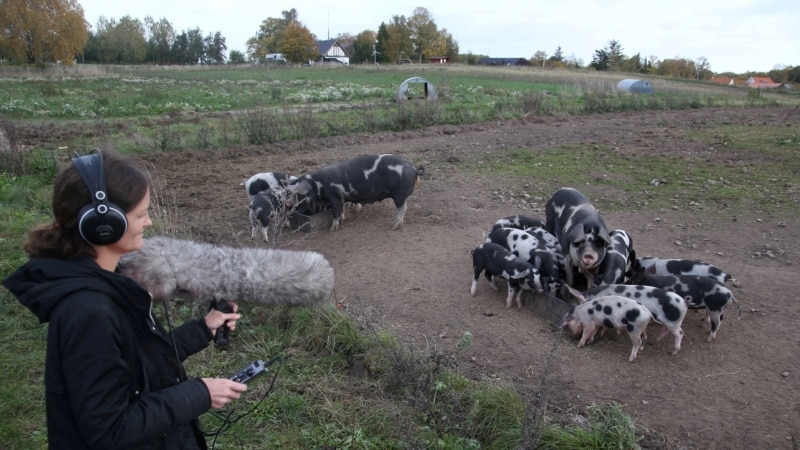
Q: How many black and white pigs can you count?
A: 13